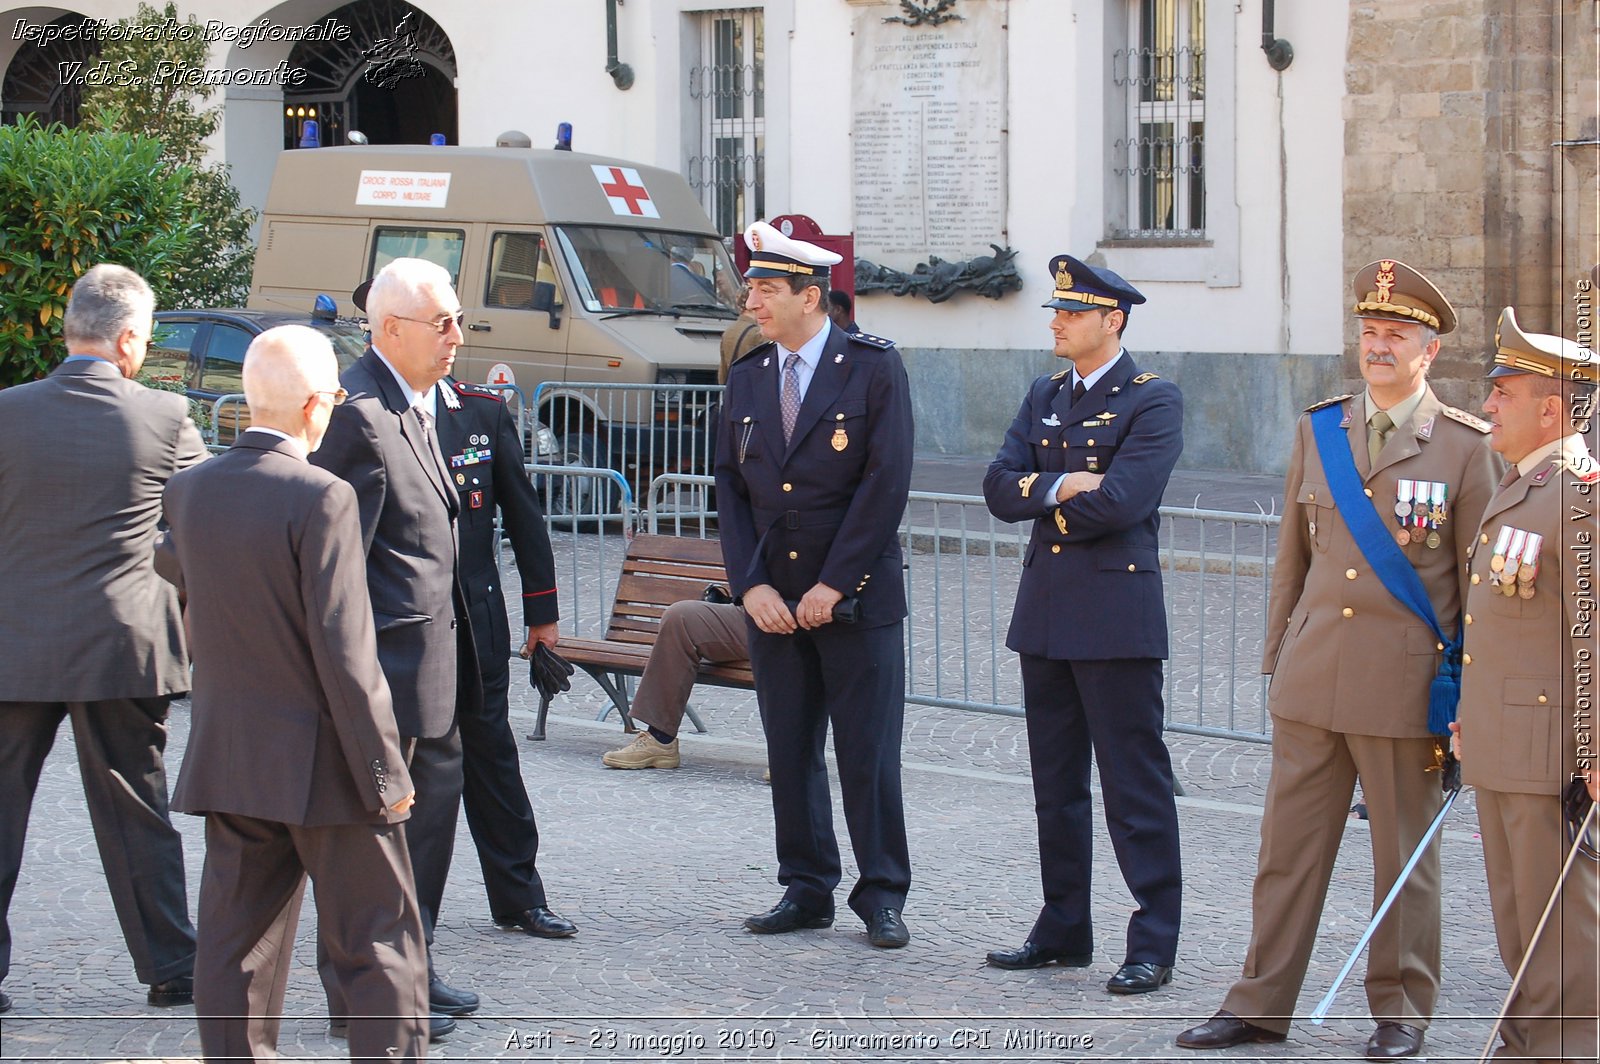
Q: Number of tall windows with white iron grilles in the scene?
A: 2